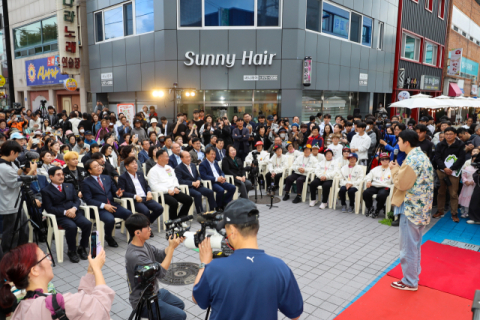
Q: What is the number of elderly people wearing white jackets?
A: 9